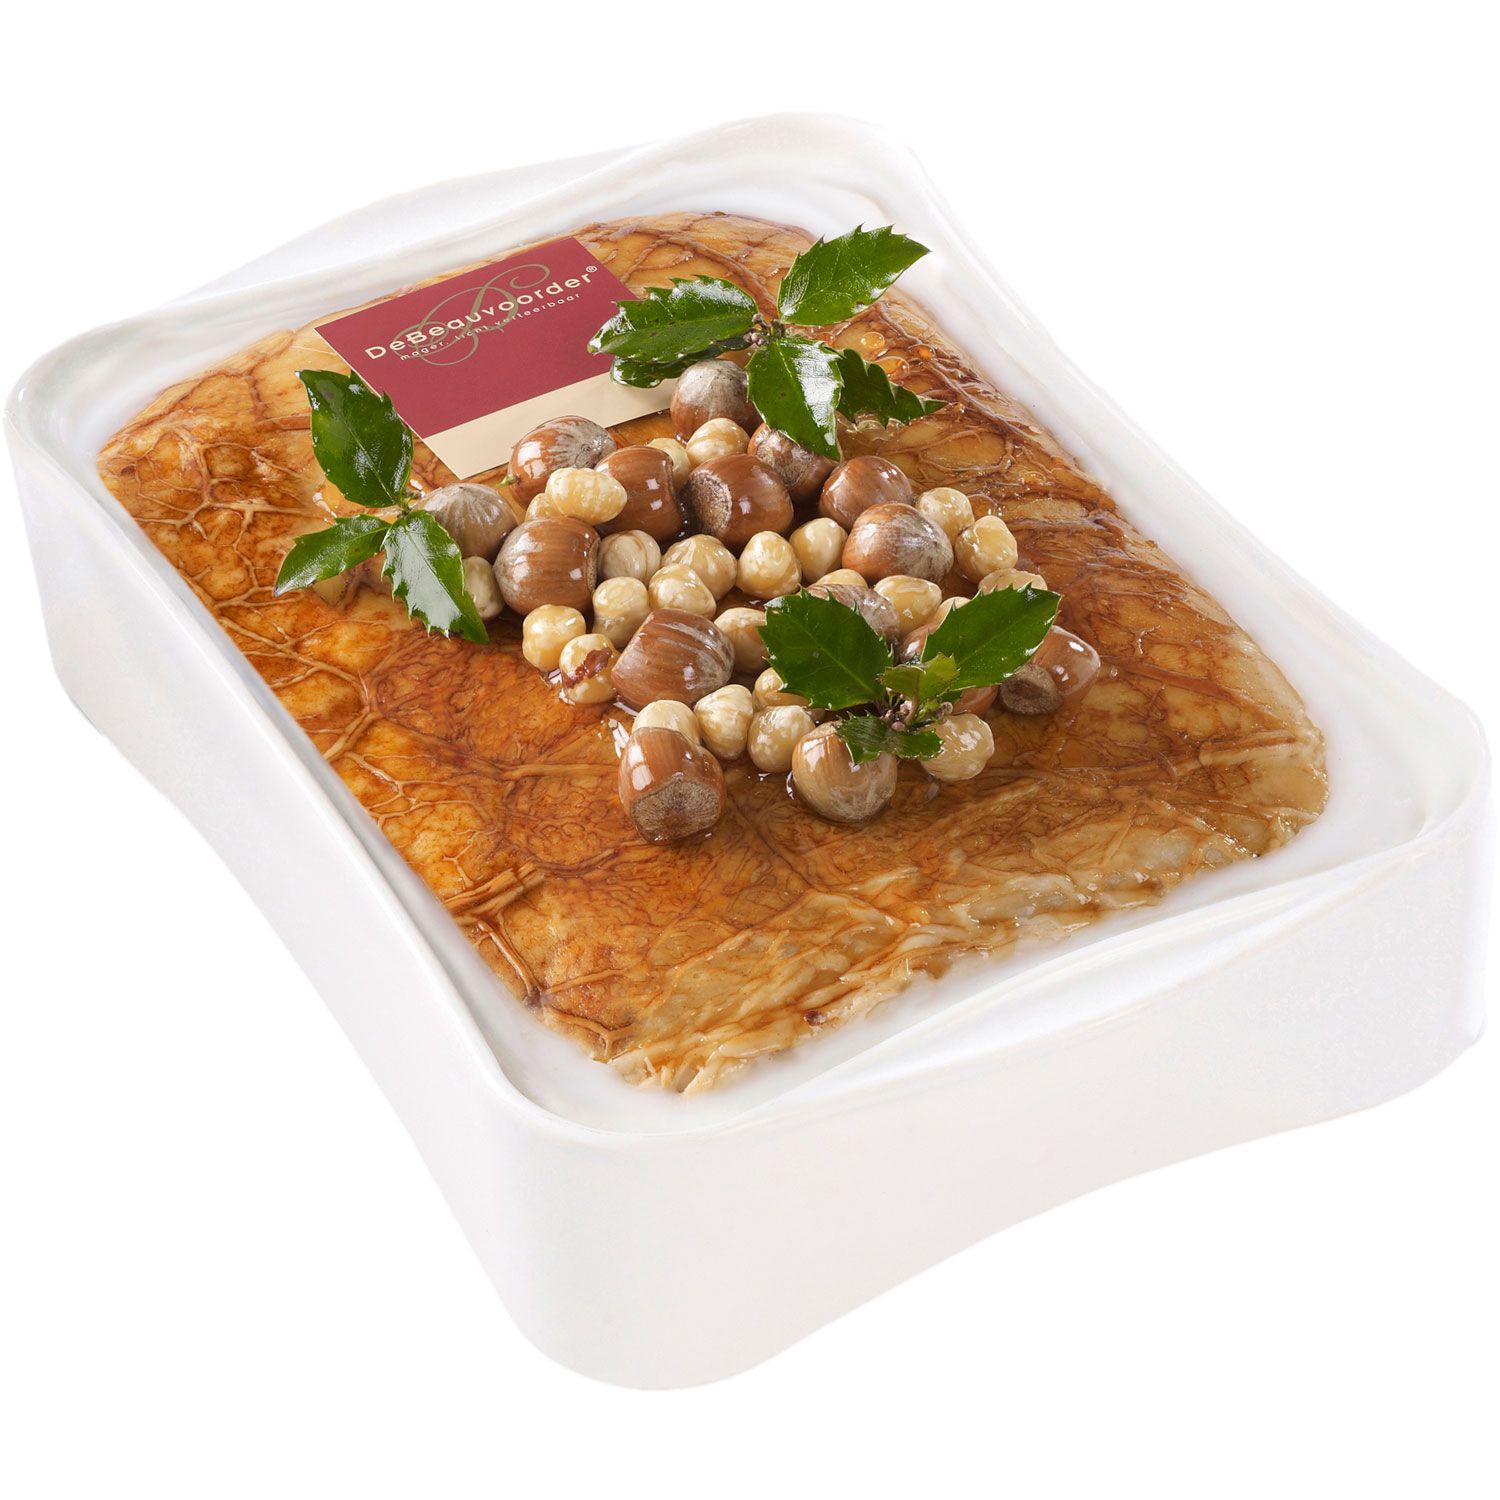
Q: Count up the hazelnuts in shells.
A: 15